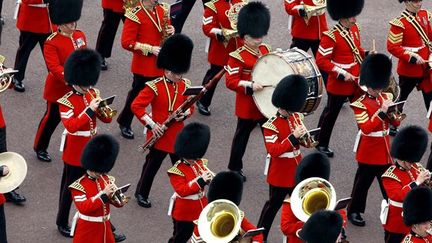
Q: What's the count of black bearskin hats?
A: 14